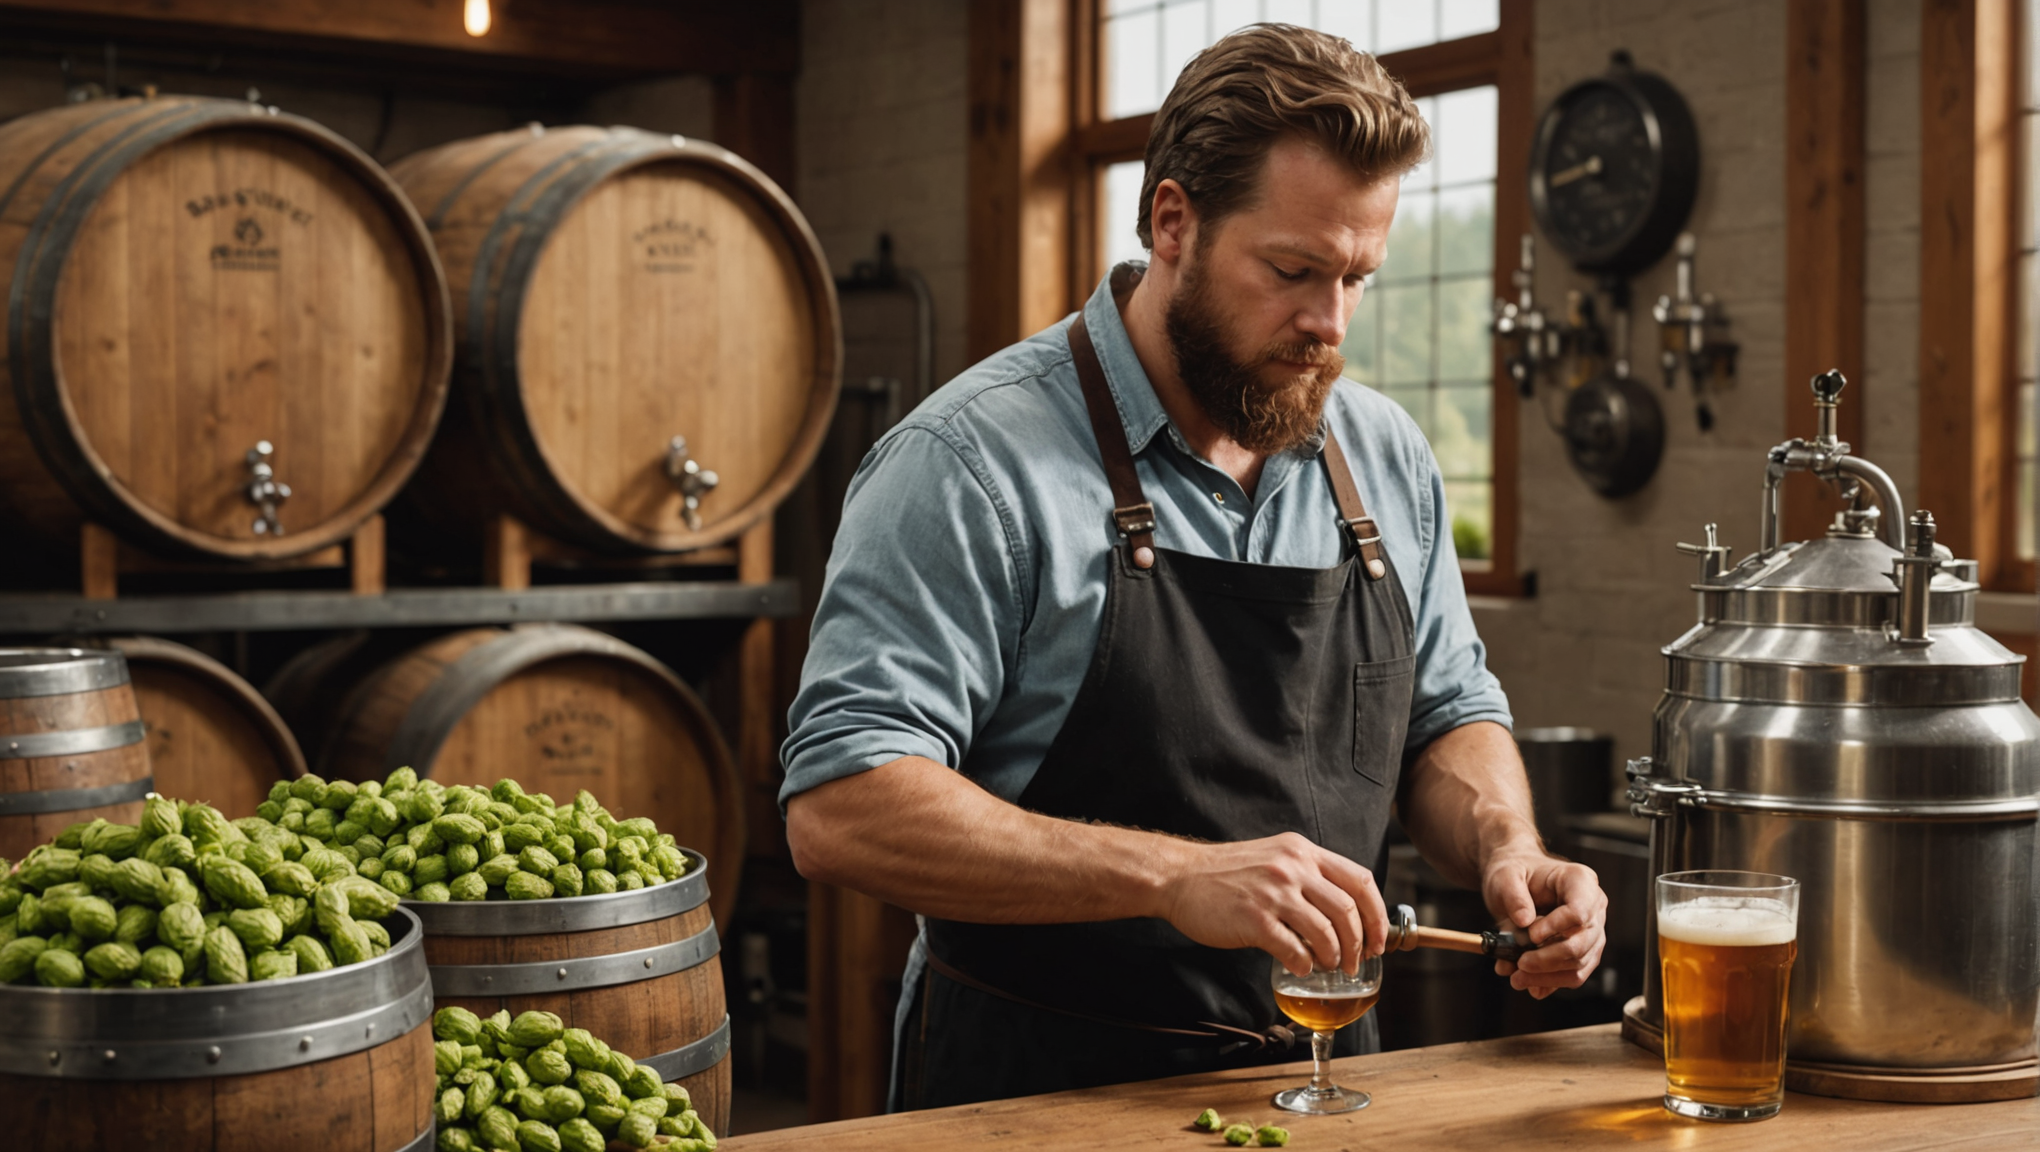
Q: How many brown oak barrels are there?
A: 7